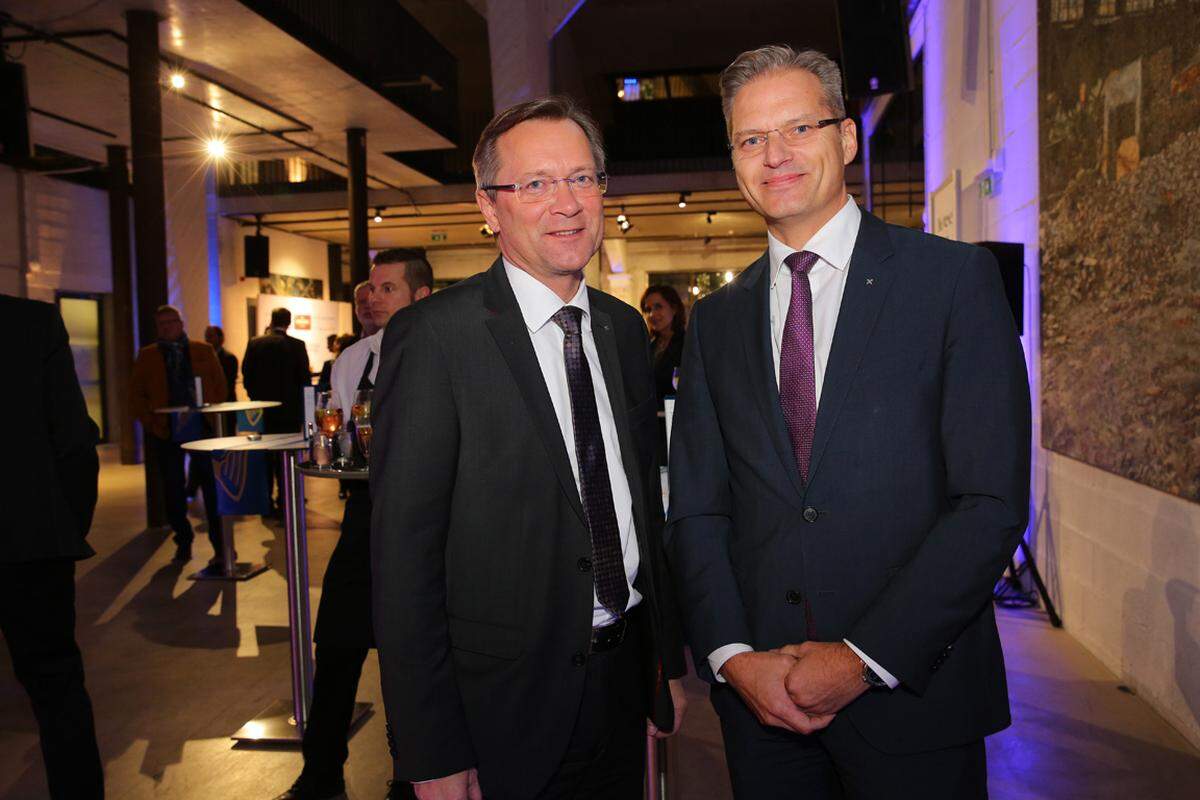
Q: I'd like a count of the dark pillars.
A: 3